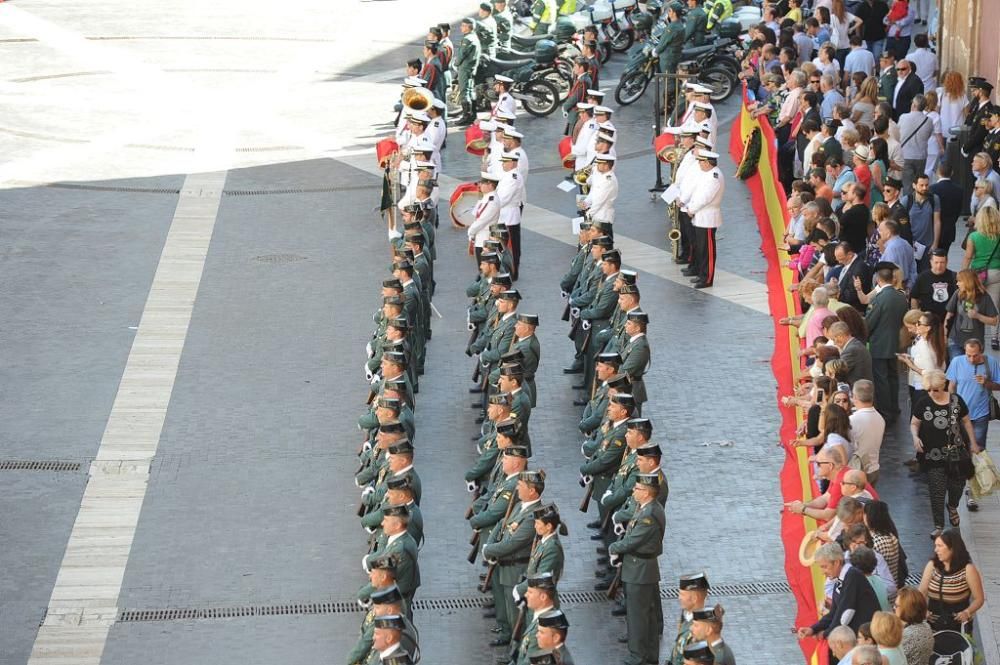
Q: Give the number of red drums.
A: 5